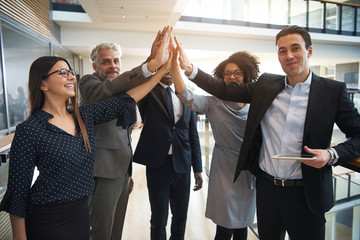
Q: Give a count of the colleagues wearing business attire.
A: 5